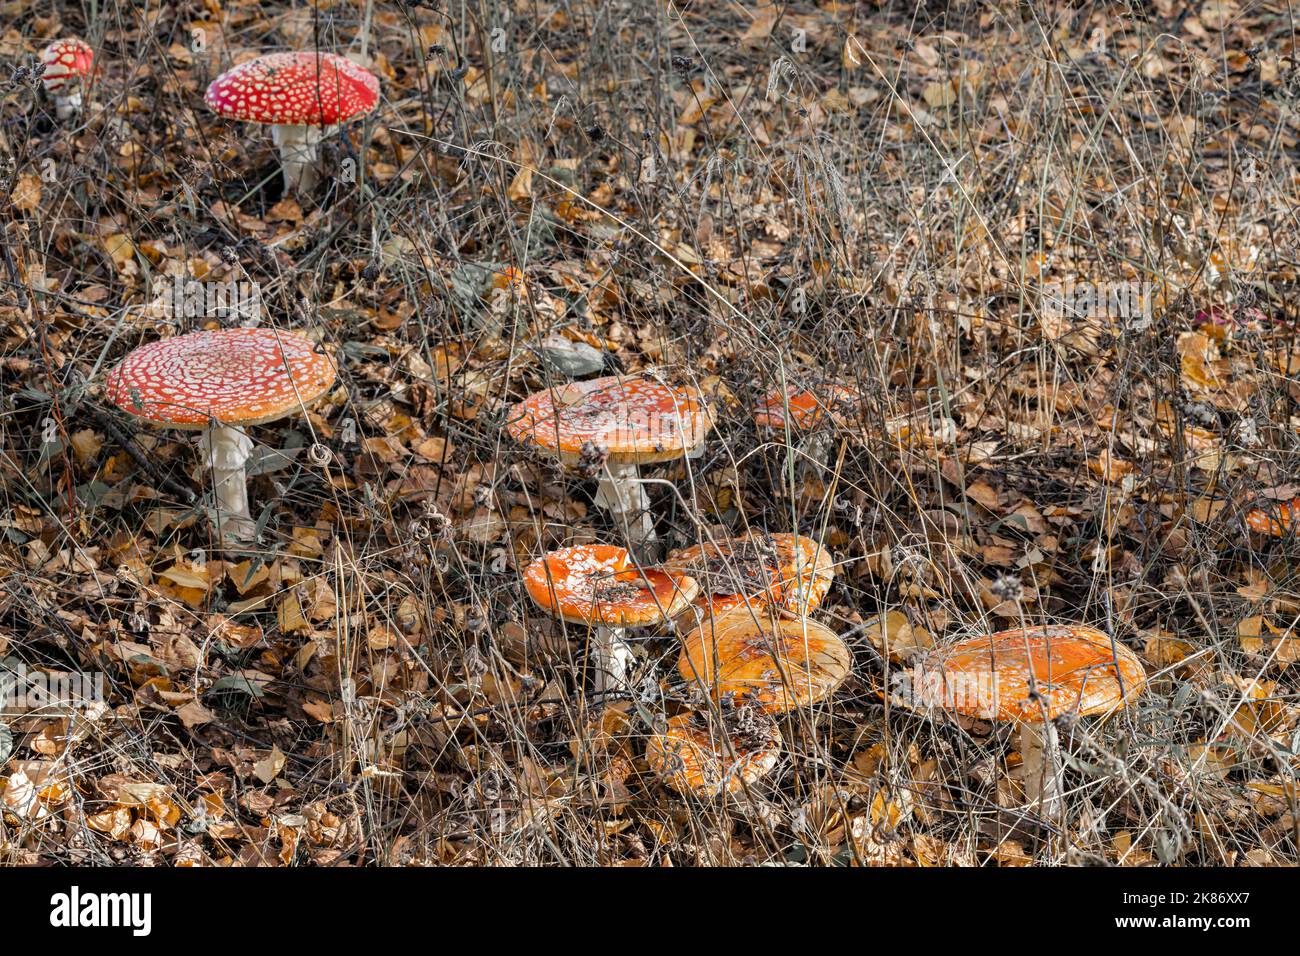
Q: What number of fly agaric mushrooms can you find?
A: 11